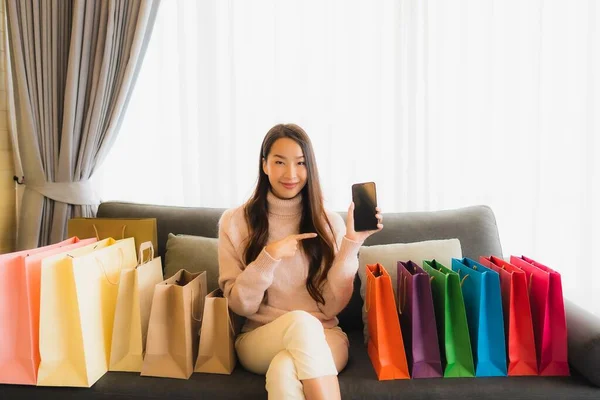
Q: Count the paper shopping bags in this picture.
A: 12